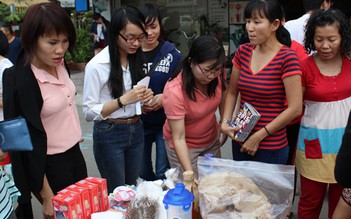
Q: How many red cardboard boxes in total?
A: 5